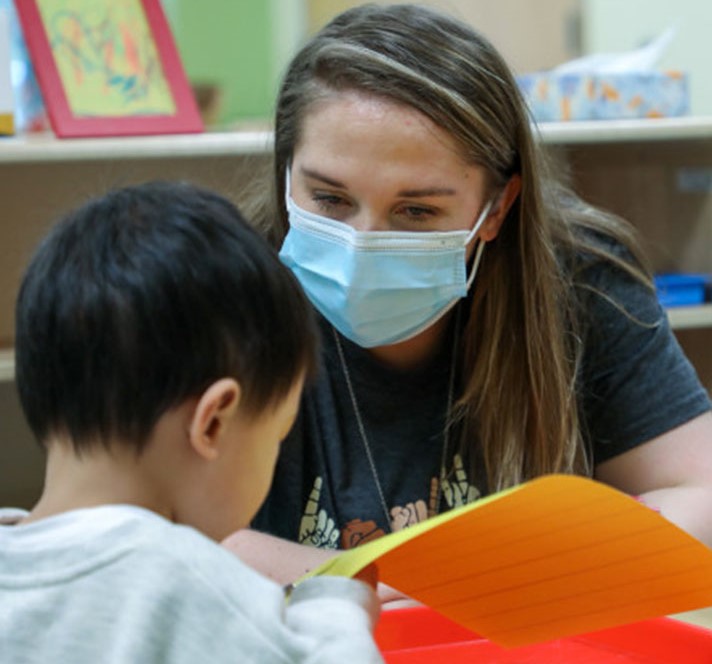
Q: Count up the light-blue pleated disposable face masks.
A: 1